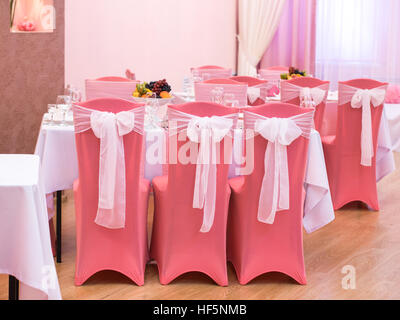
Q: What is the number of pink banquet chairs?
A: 10